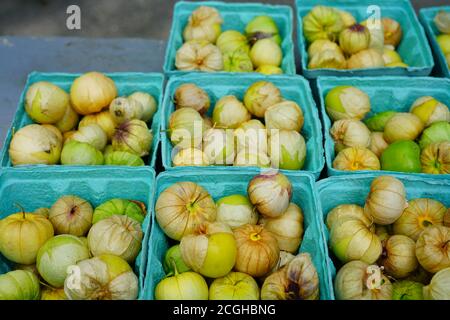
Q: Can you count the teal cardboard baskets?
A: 9